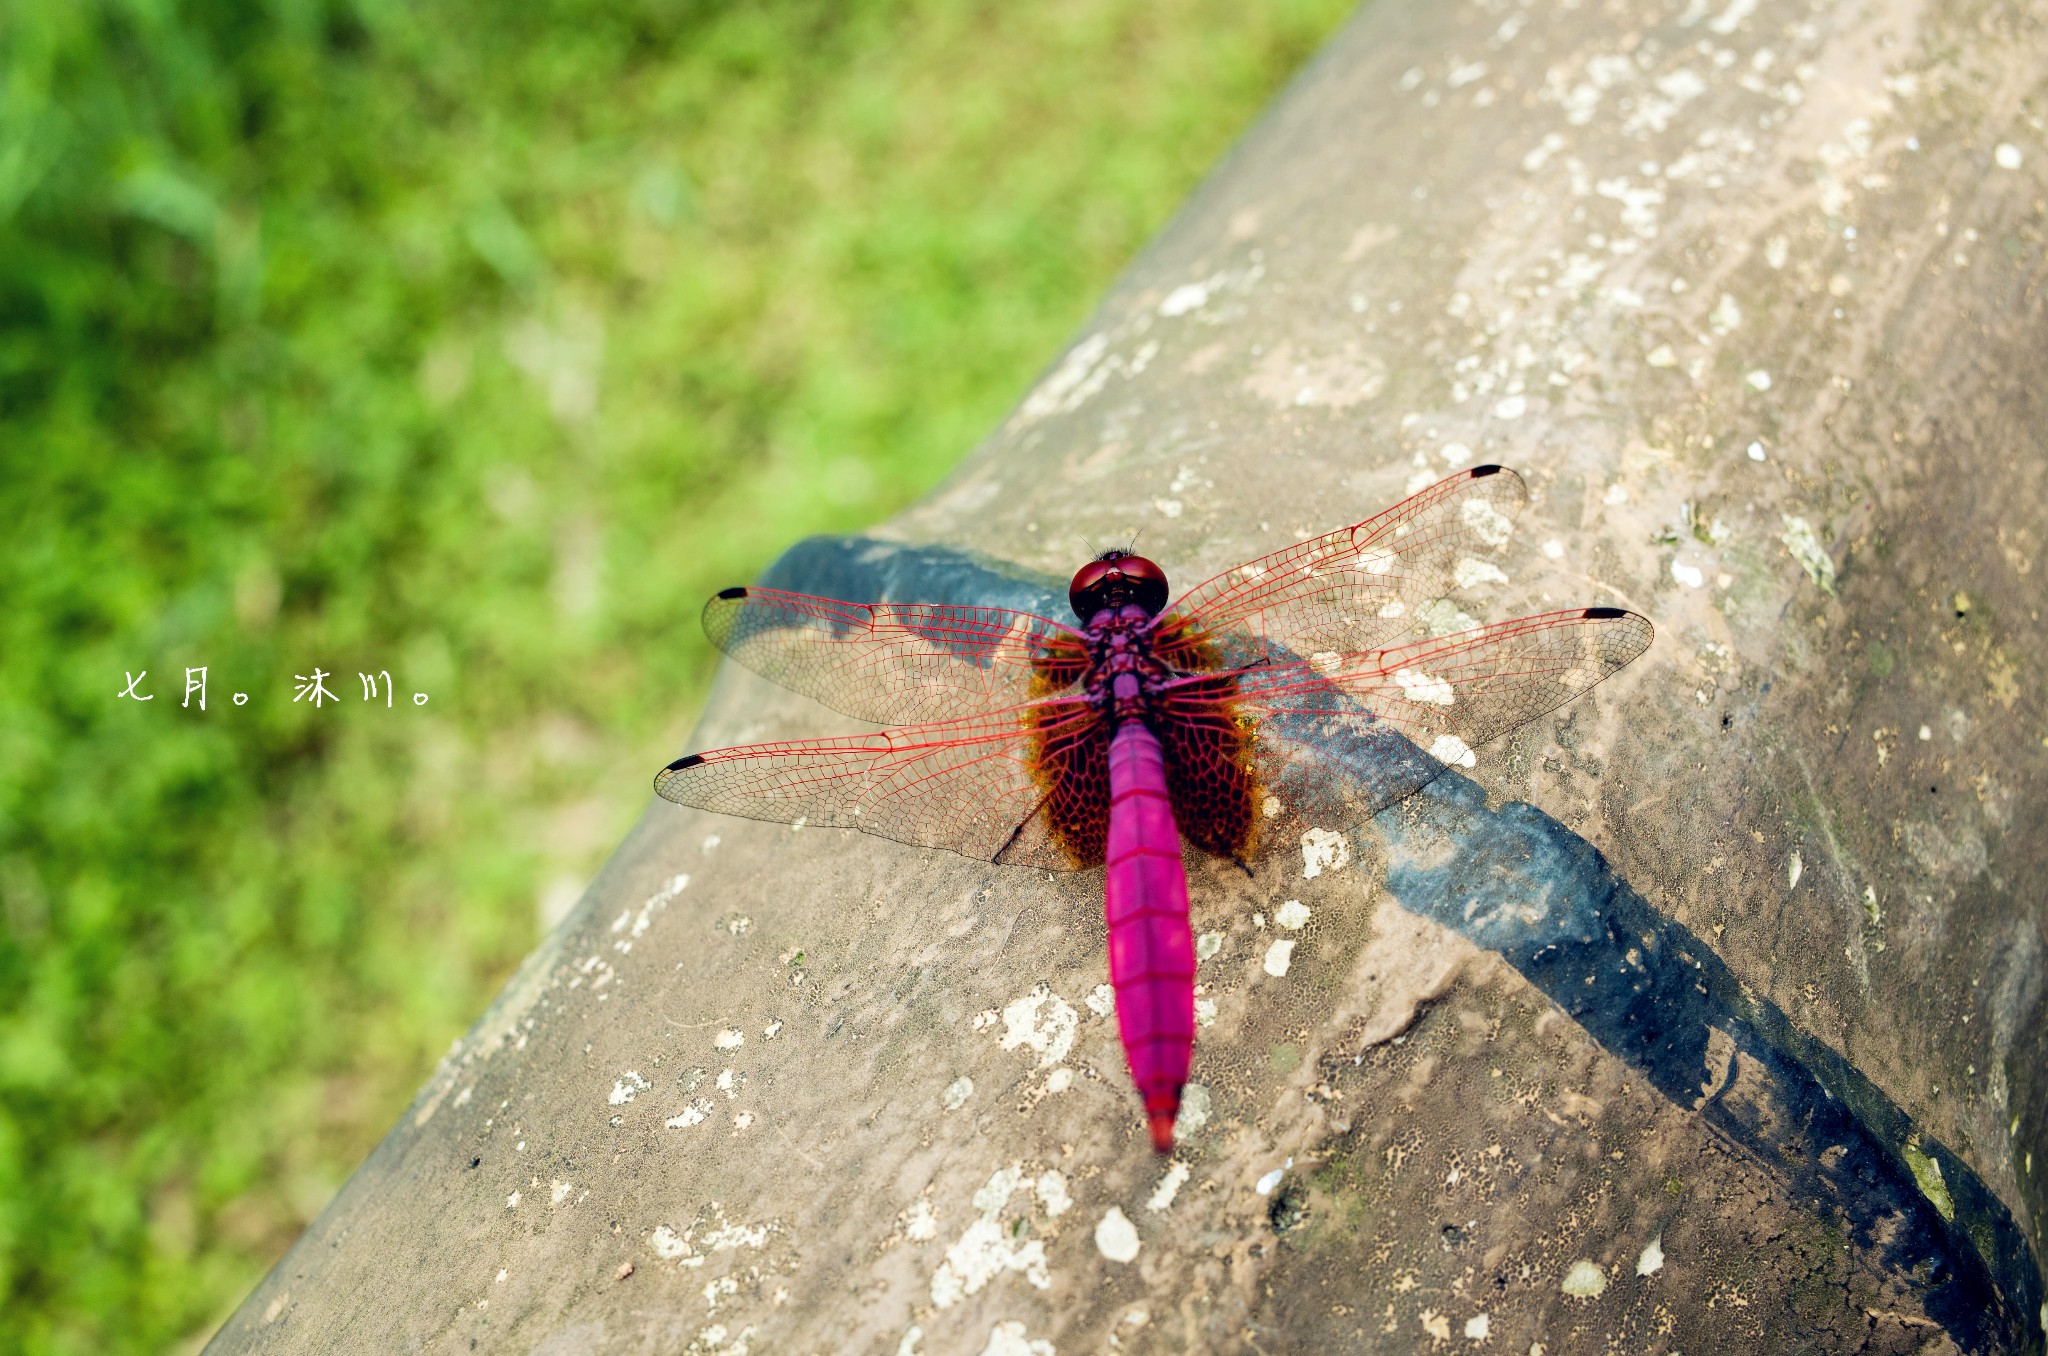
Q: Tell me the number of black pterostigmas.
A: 4